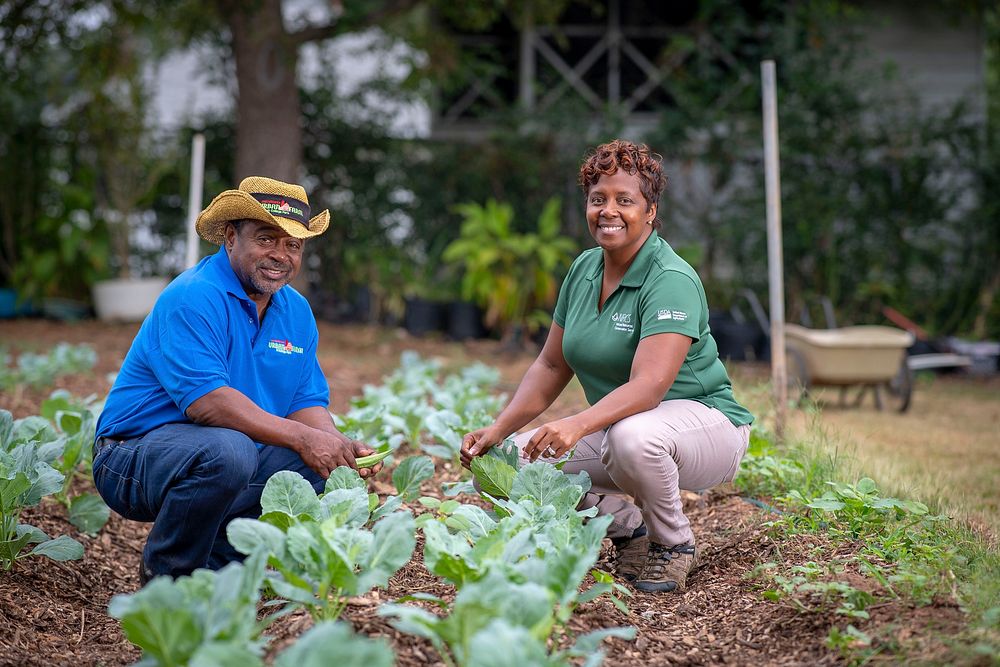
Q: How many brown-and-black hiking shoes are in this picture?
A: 2